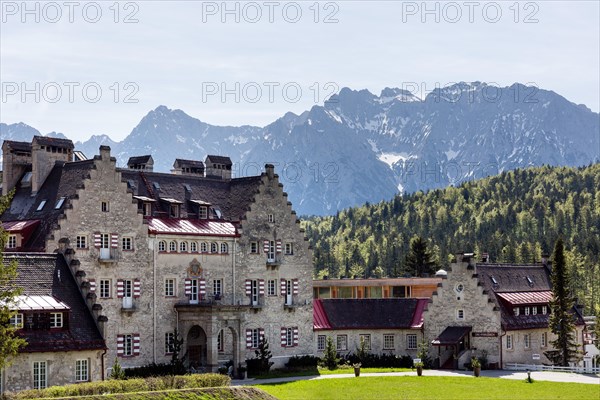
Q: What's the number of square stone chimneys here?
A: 5